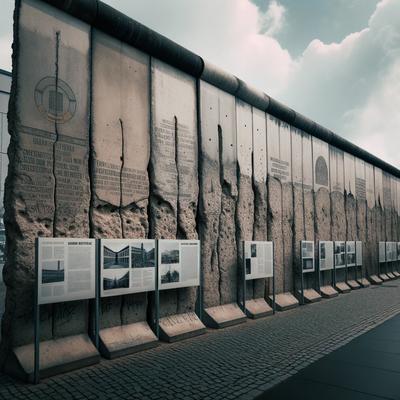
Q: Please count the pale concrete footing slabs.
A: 15